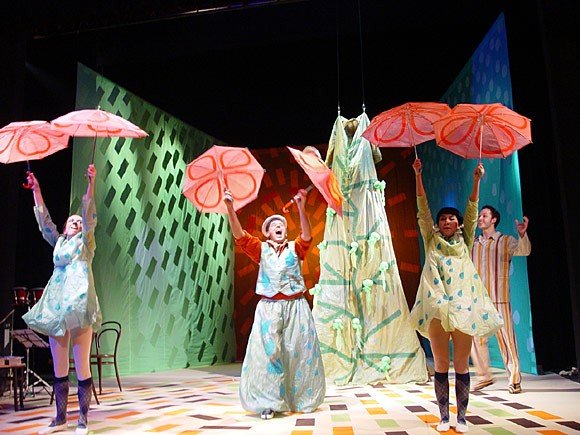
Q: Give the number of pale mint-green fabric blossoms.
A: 11